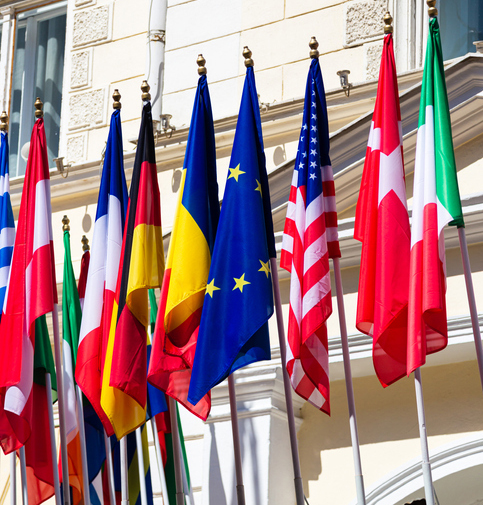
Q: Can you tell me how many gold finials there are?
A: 11